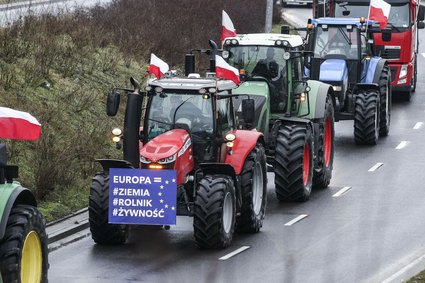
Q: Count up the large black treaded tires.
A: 8